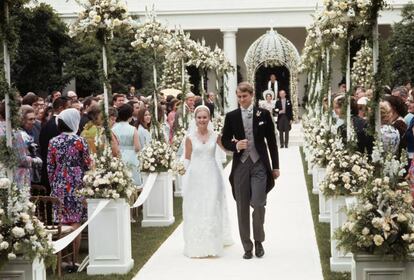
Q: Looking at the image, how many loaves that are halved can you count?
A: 0